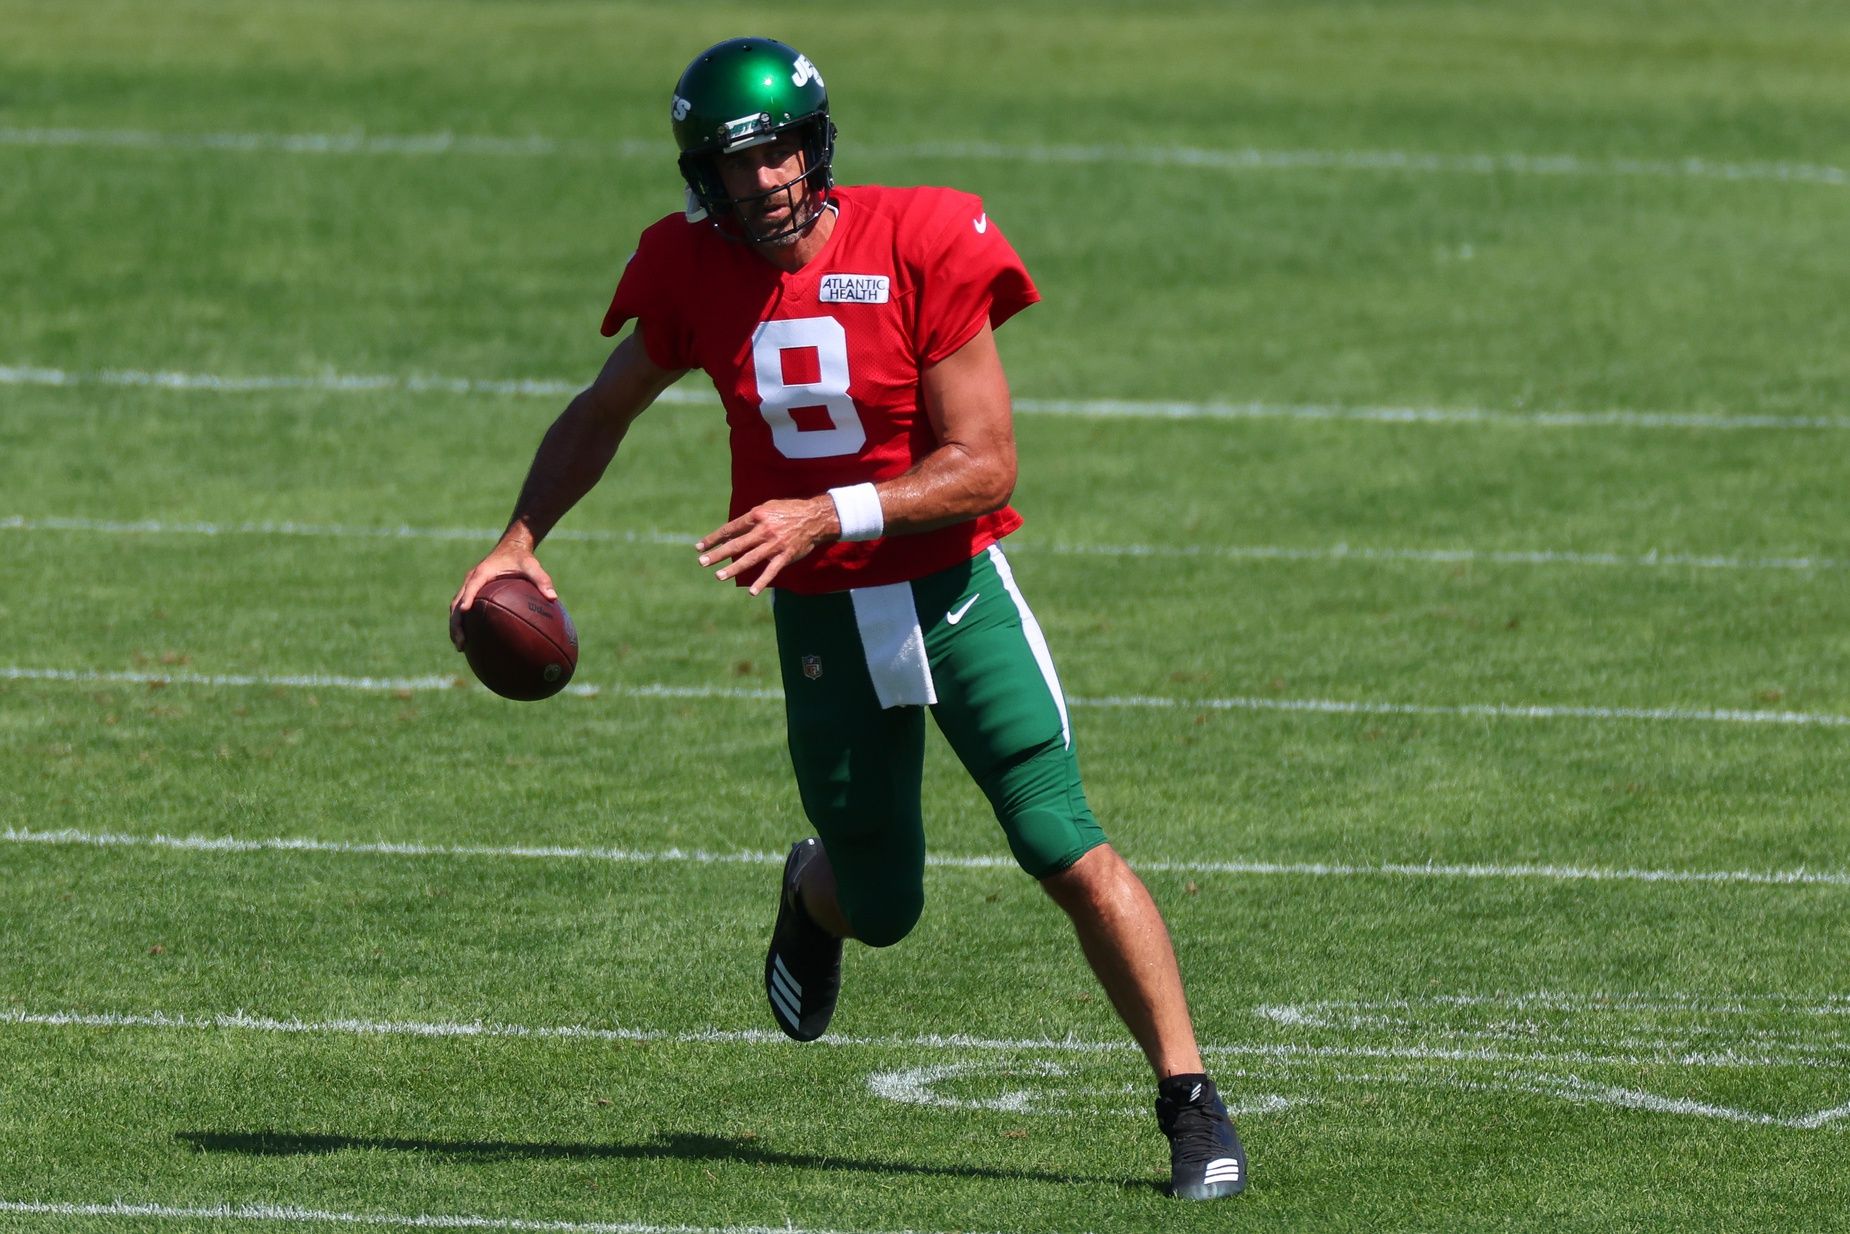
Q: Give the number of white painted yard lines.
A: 7